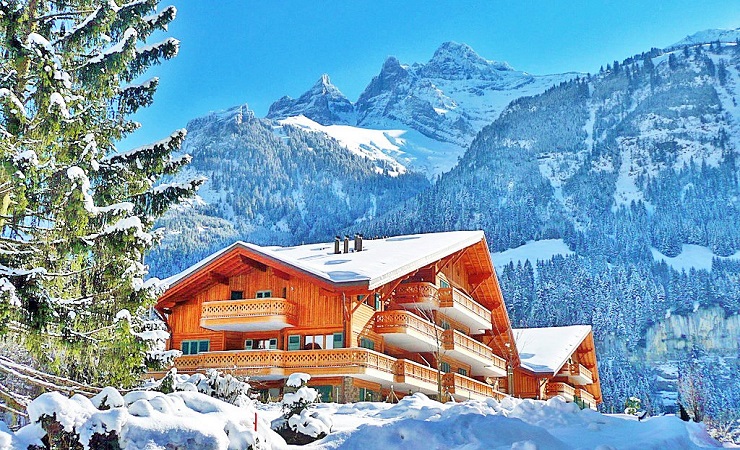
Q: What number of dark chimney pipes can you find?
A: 4